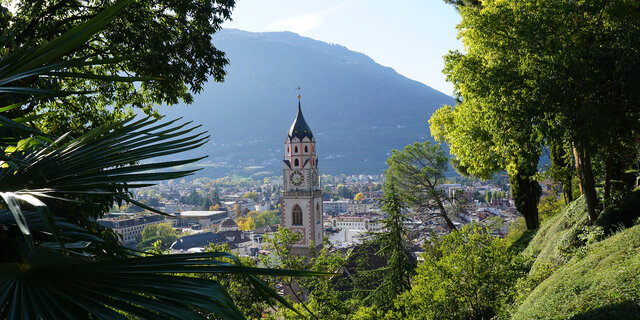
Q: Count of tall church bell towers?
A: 1